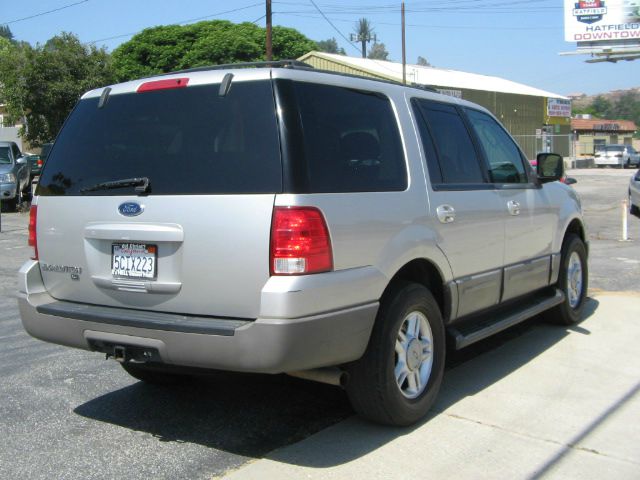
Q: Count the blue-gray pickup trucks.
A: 1